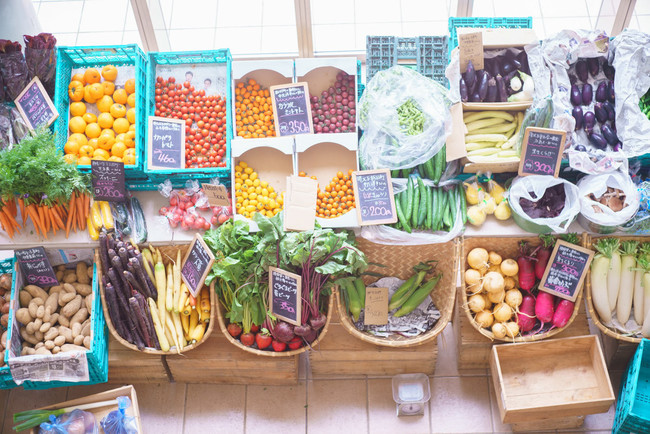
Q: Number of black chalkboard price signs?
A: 10